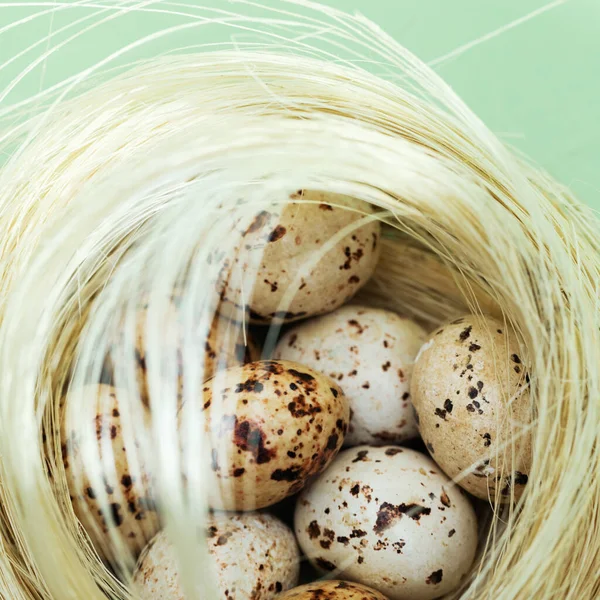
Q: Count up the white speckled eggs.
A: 3